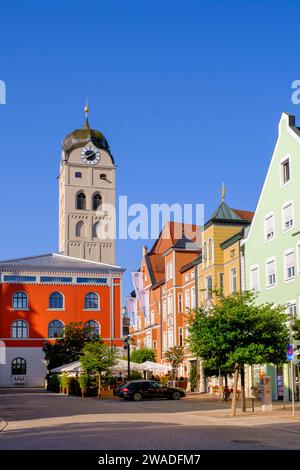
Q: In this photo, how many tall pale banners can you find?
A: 3